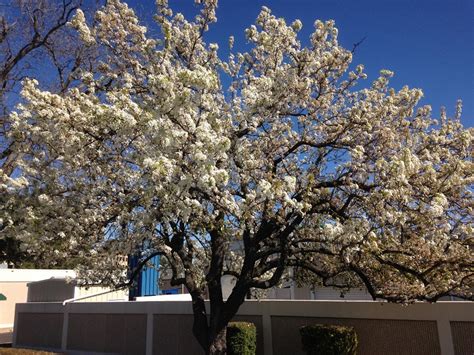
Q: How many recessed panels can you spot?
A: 5